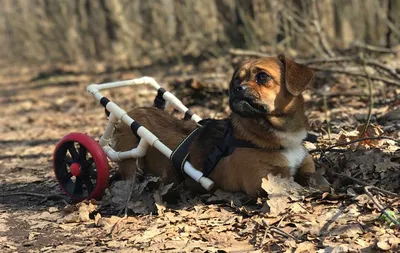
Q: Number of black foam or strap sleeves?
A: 4